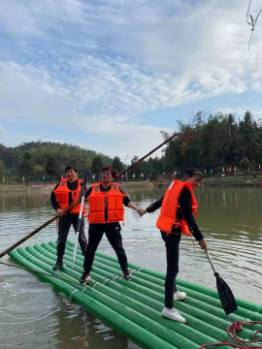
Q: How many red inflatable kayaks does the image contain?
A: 0